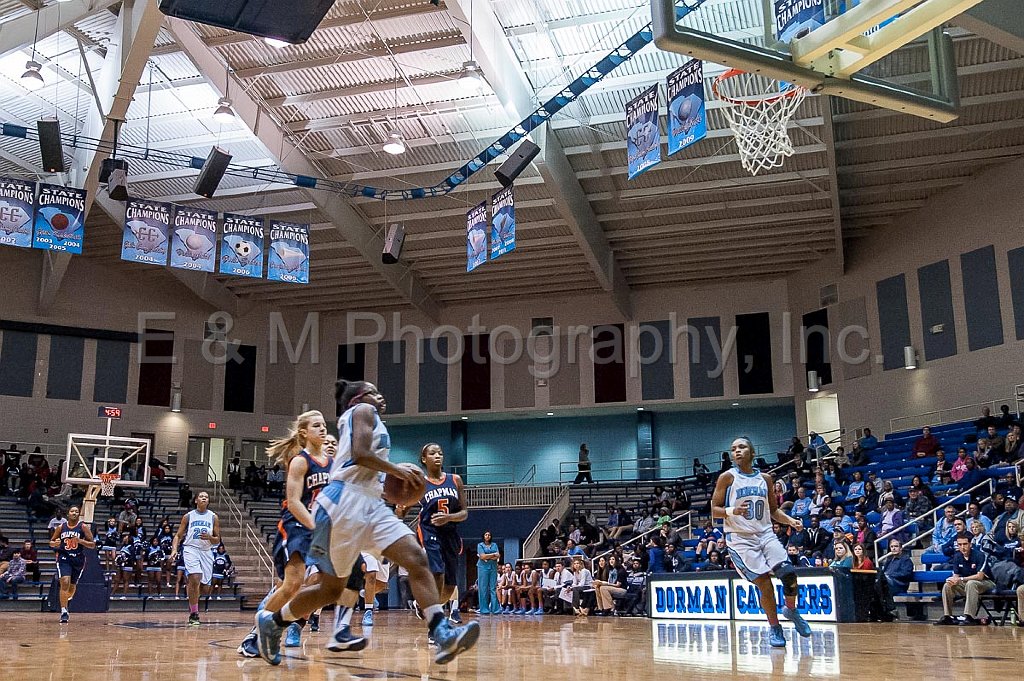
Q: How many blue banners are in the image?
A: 11